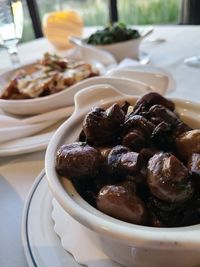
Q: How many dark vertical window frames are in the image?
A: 3